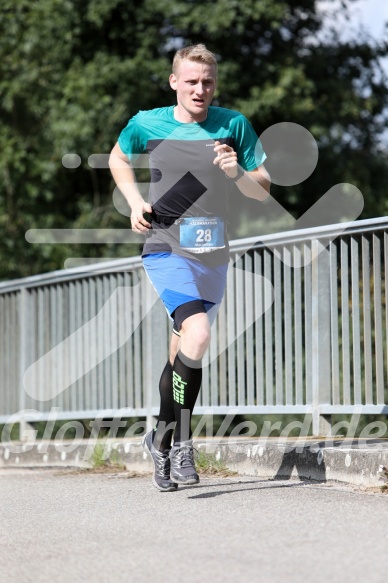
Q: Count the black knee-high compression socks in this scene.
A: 2